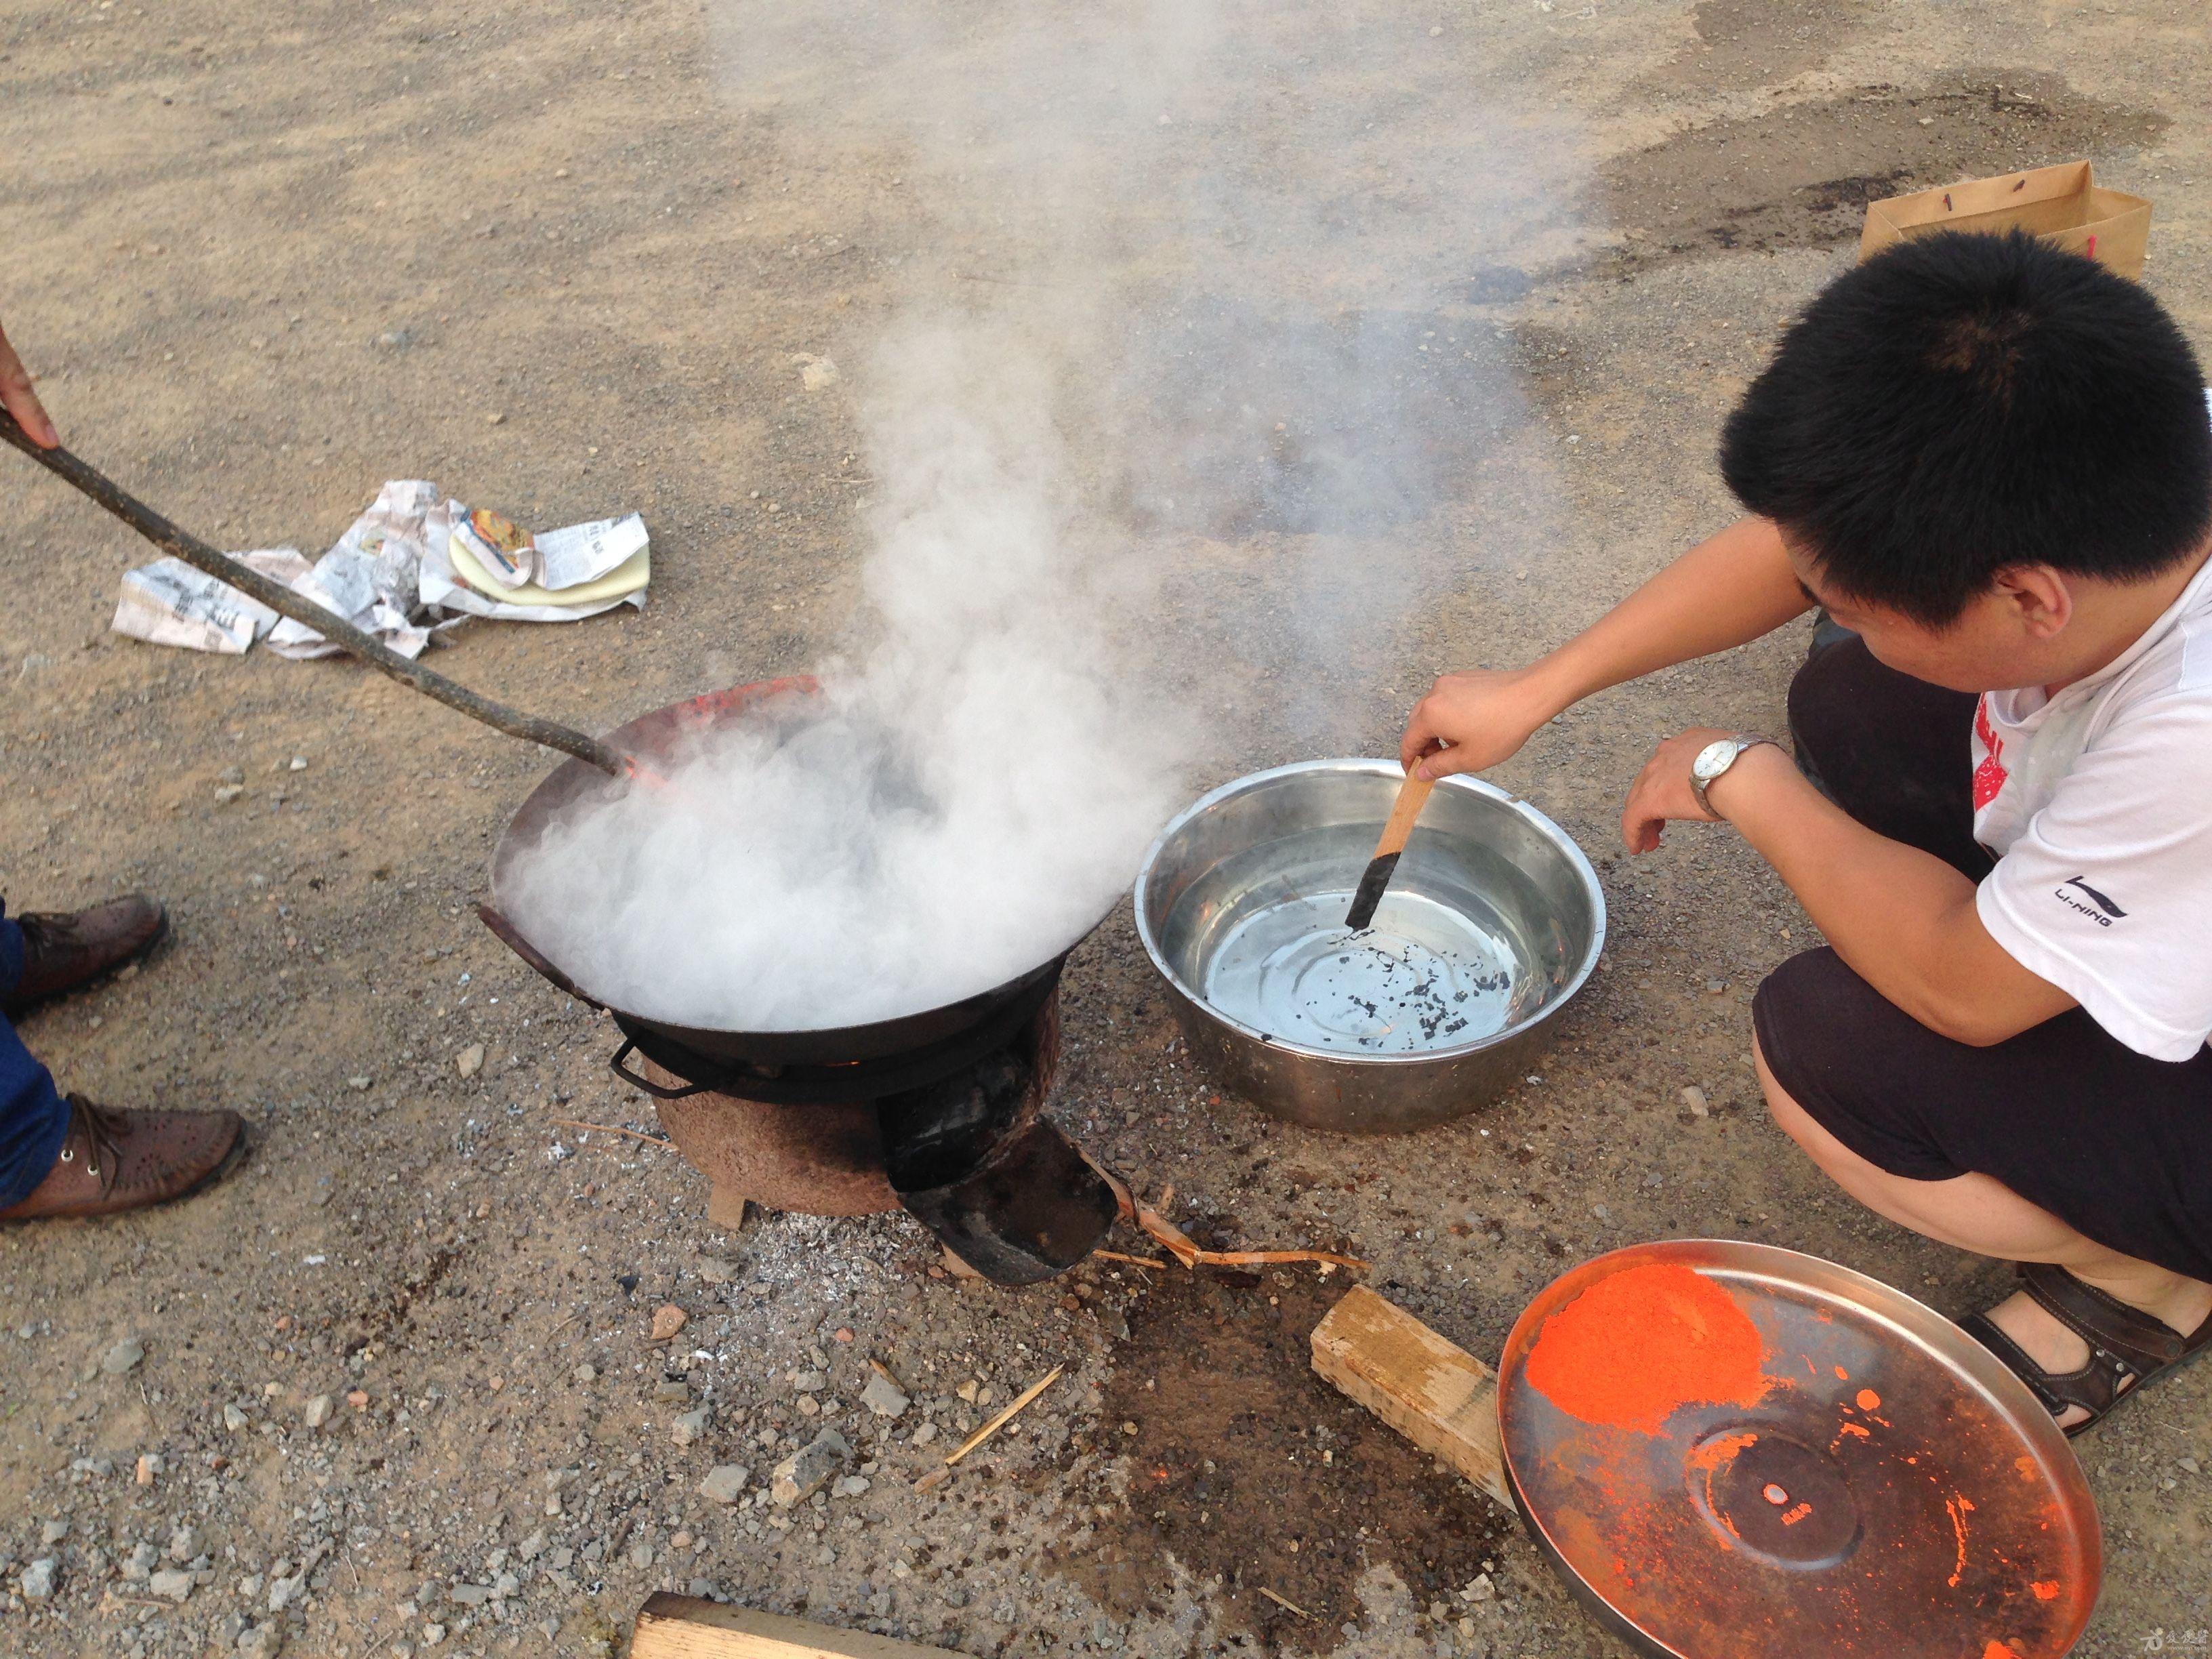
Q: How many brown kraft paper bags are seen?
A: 1